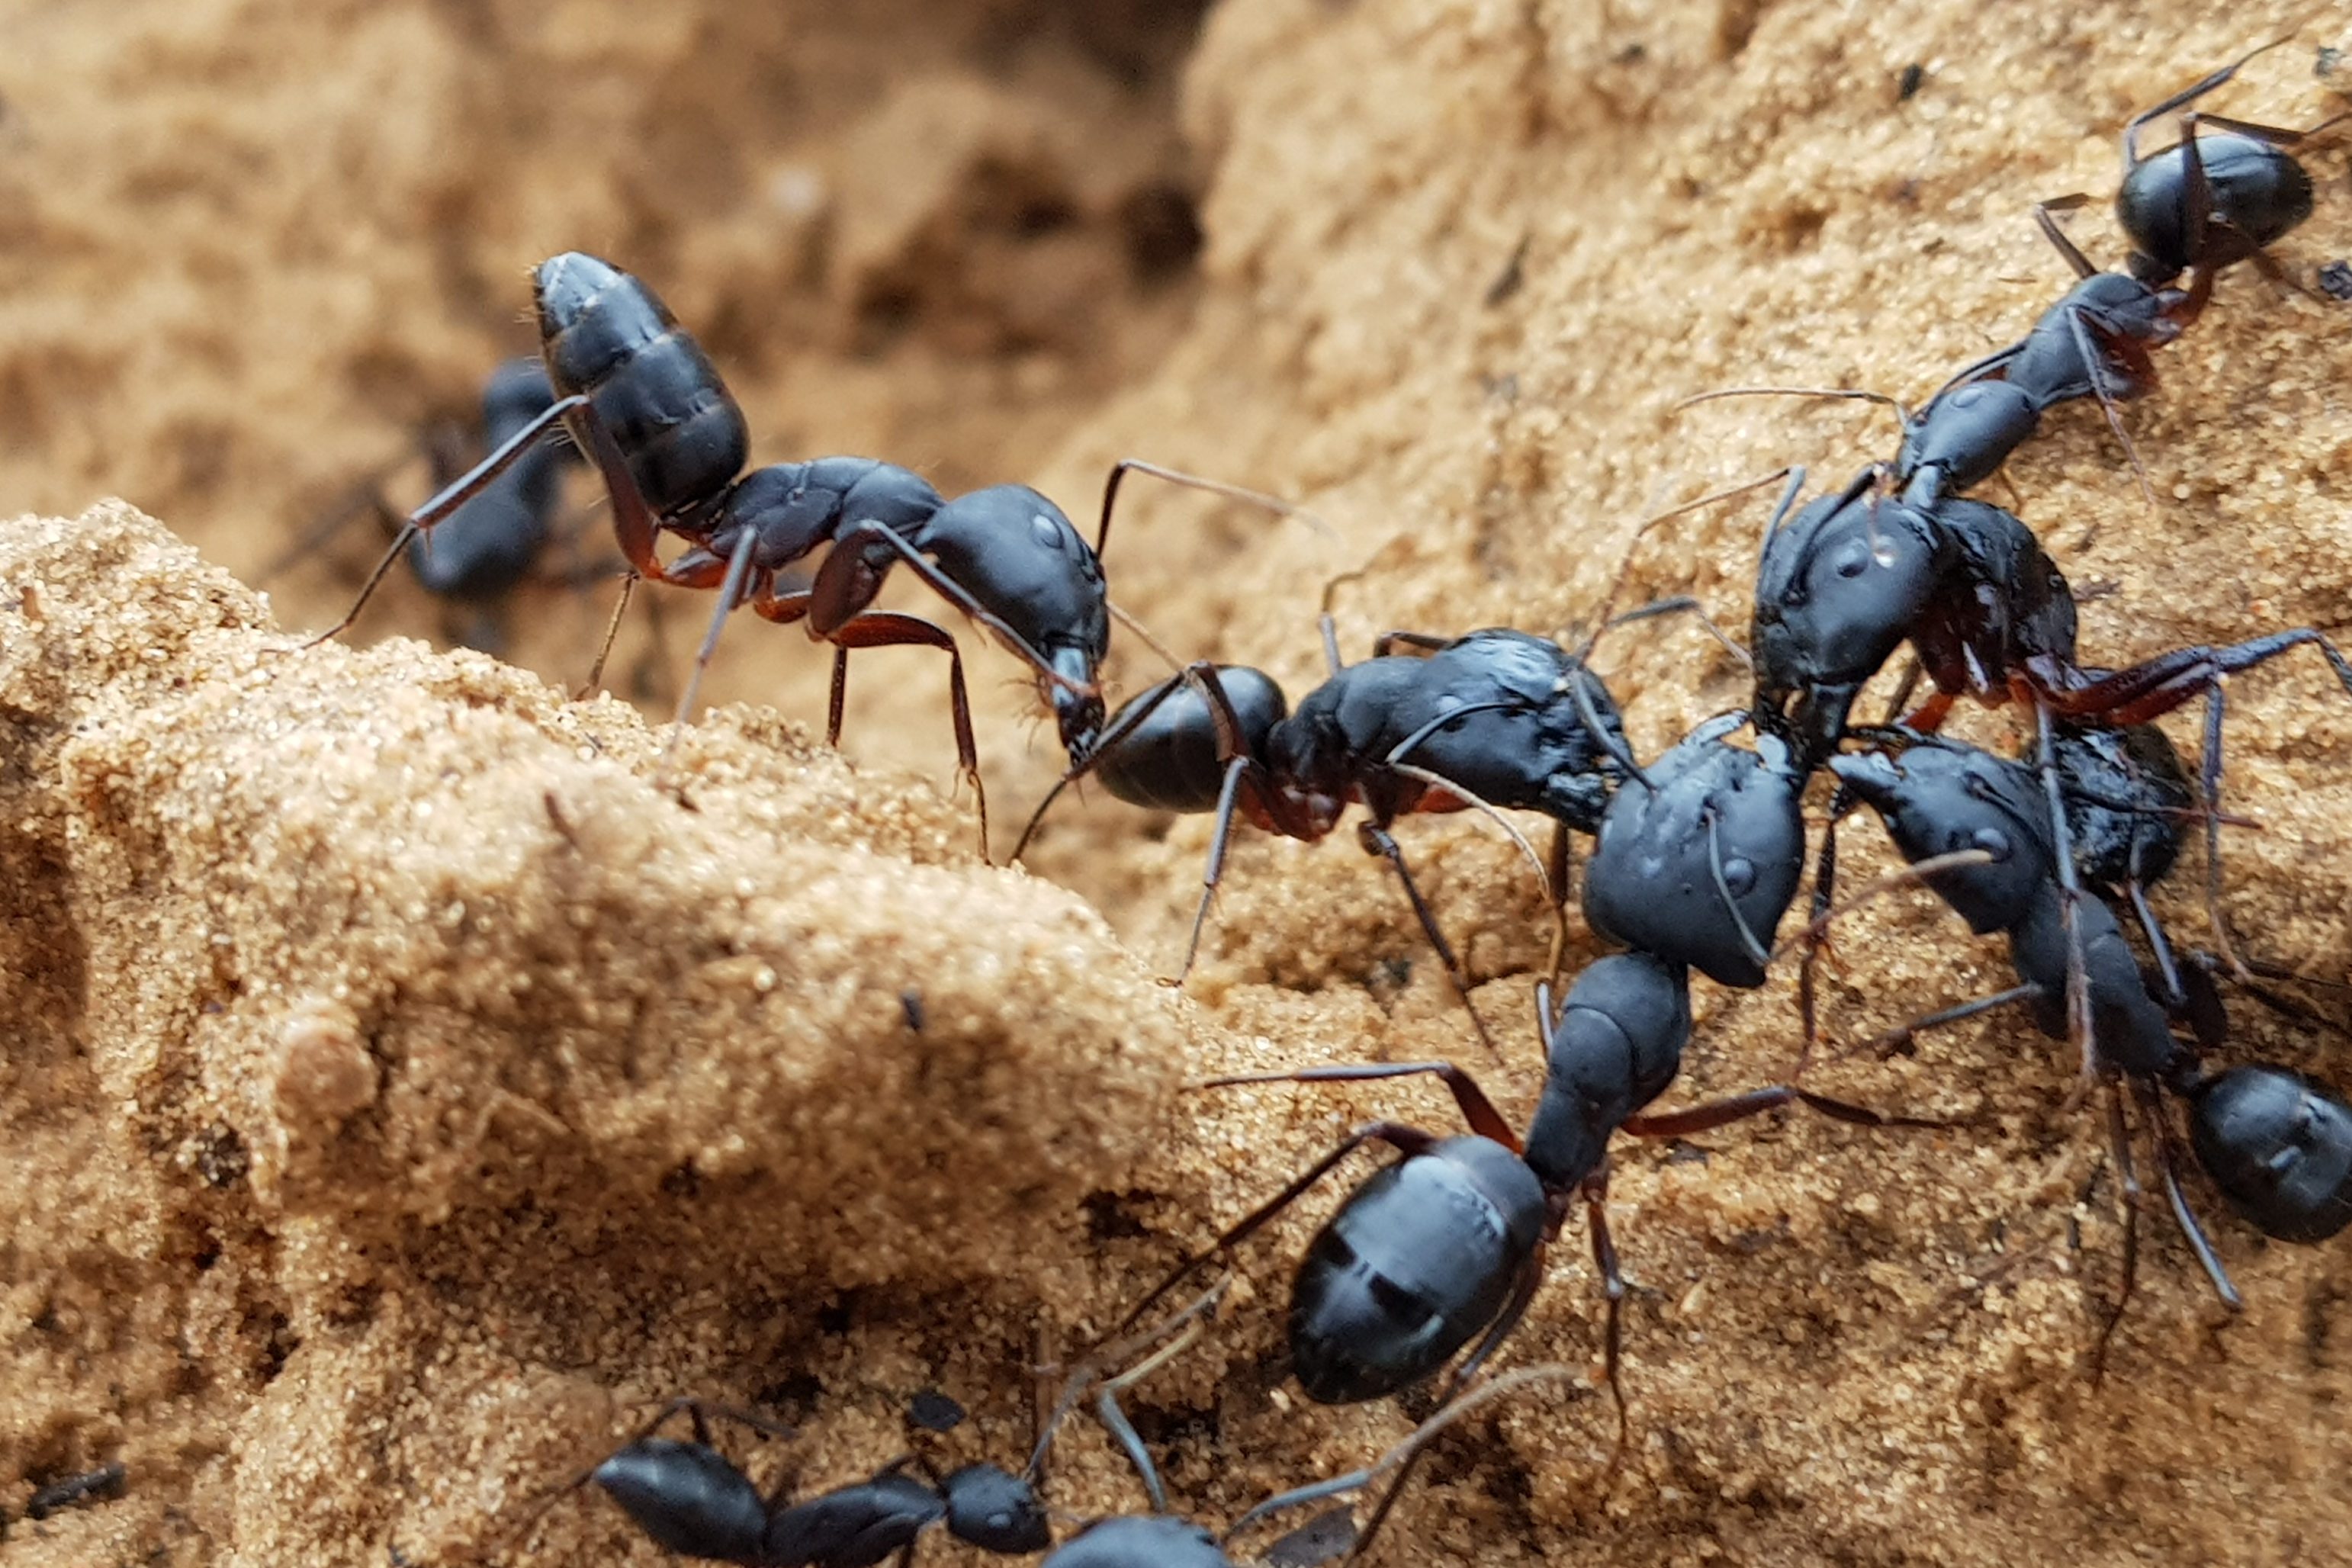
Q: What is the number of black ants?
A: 9